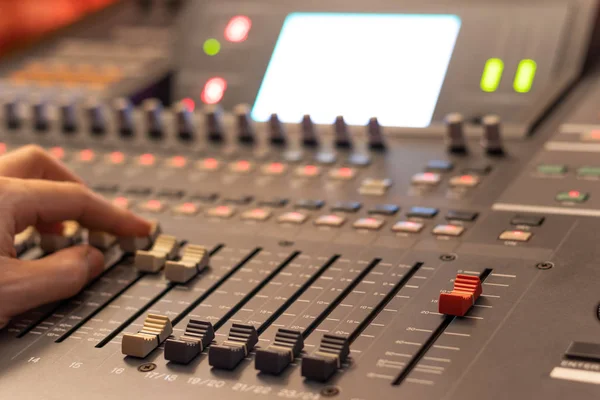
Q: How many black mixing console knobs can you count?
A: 4